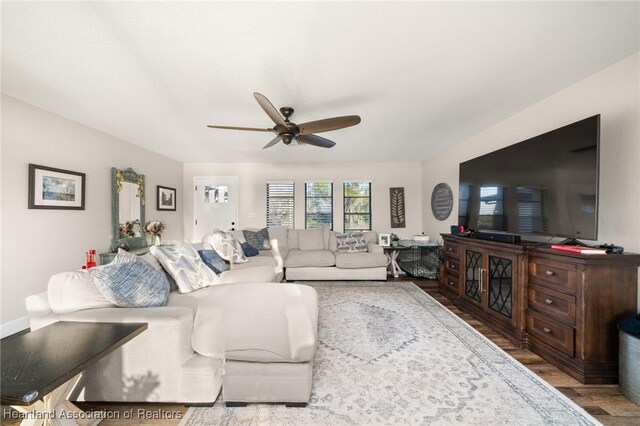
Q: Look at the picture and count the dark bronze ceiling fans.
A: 1